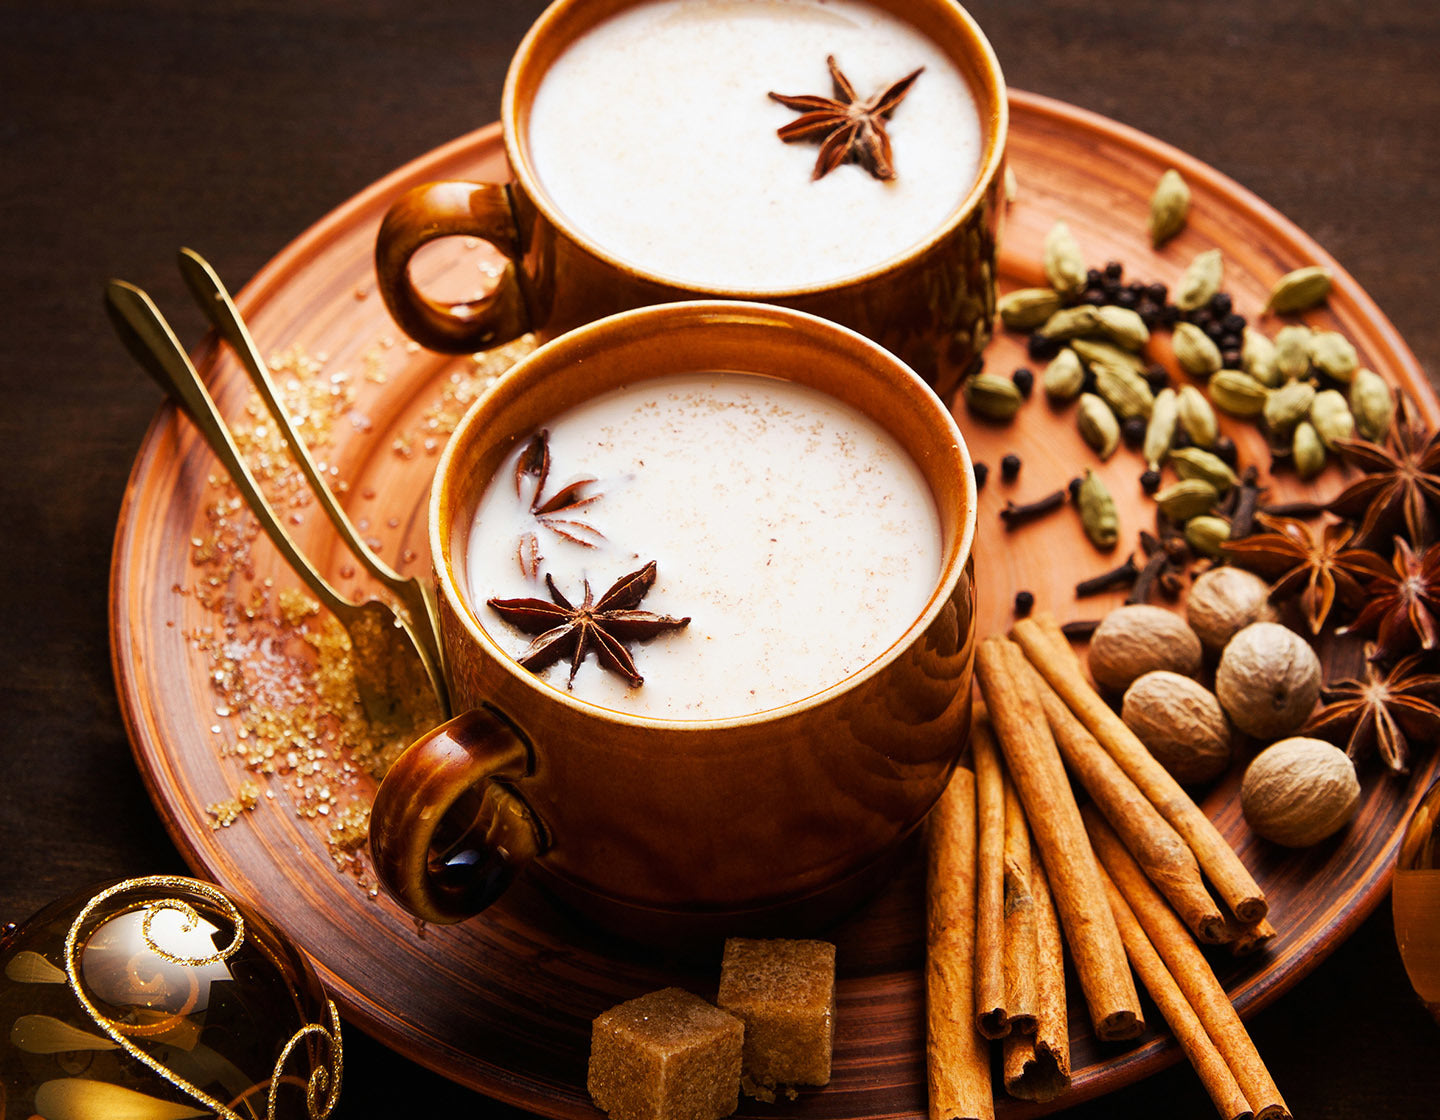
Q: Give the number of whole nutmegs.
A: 5